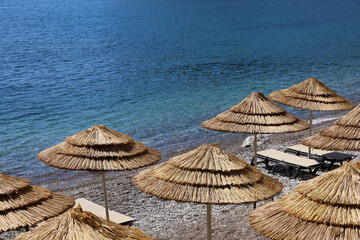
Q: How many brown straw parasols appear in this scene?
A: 8